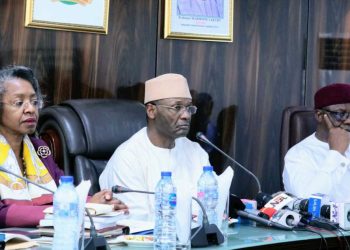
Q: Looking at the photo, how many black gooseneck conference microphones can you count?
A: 3